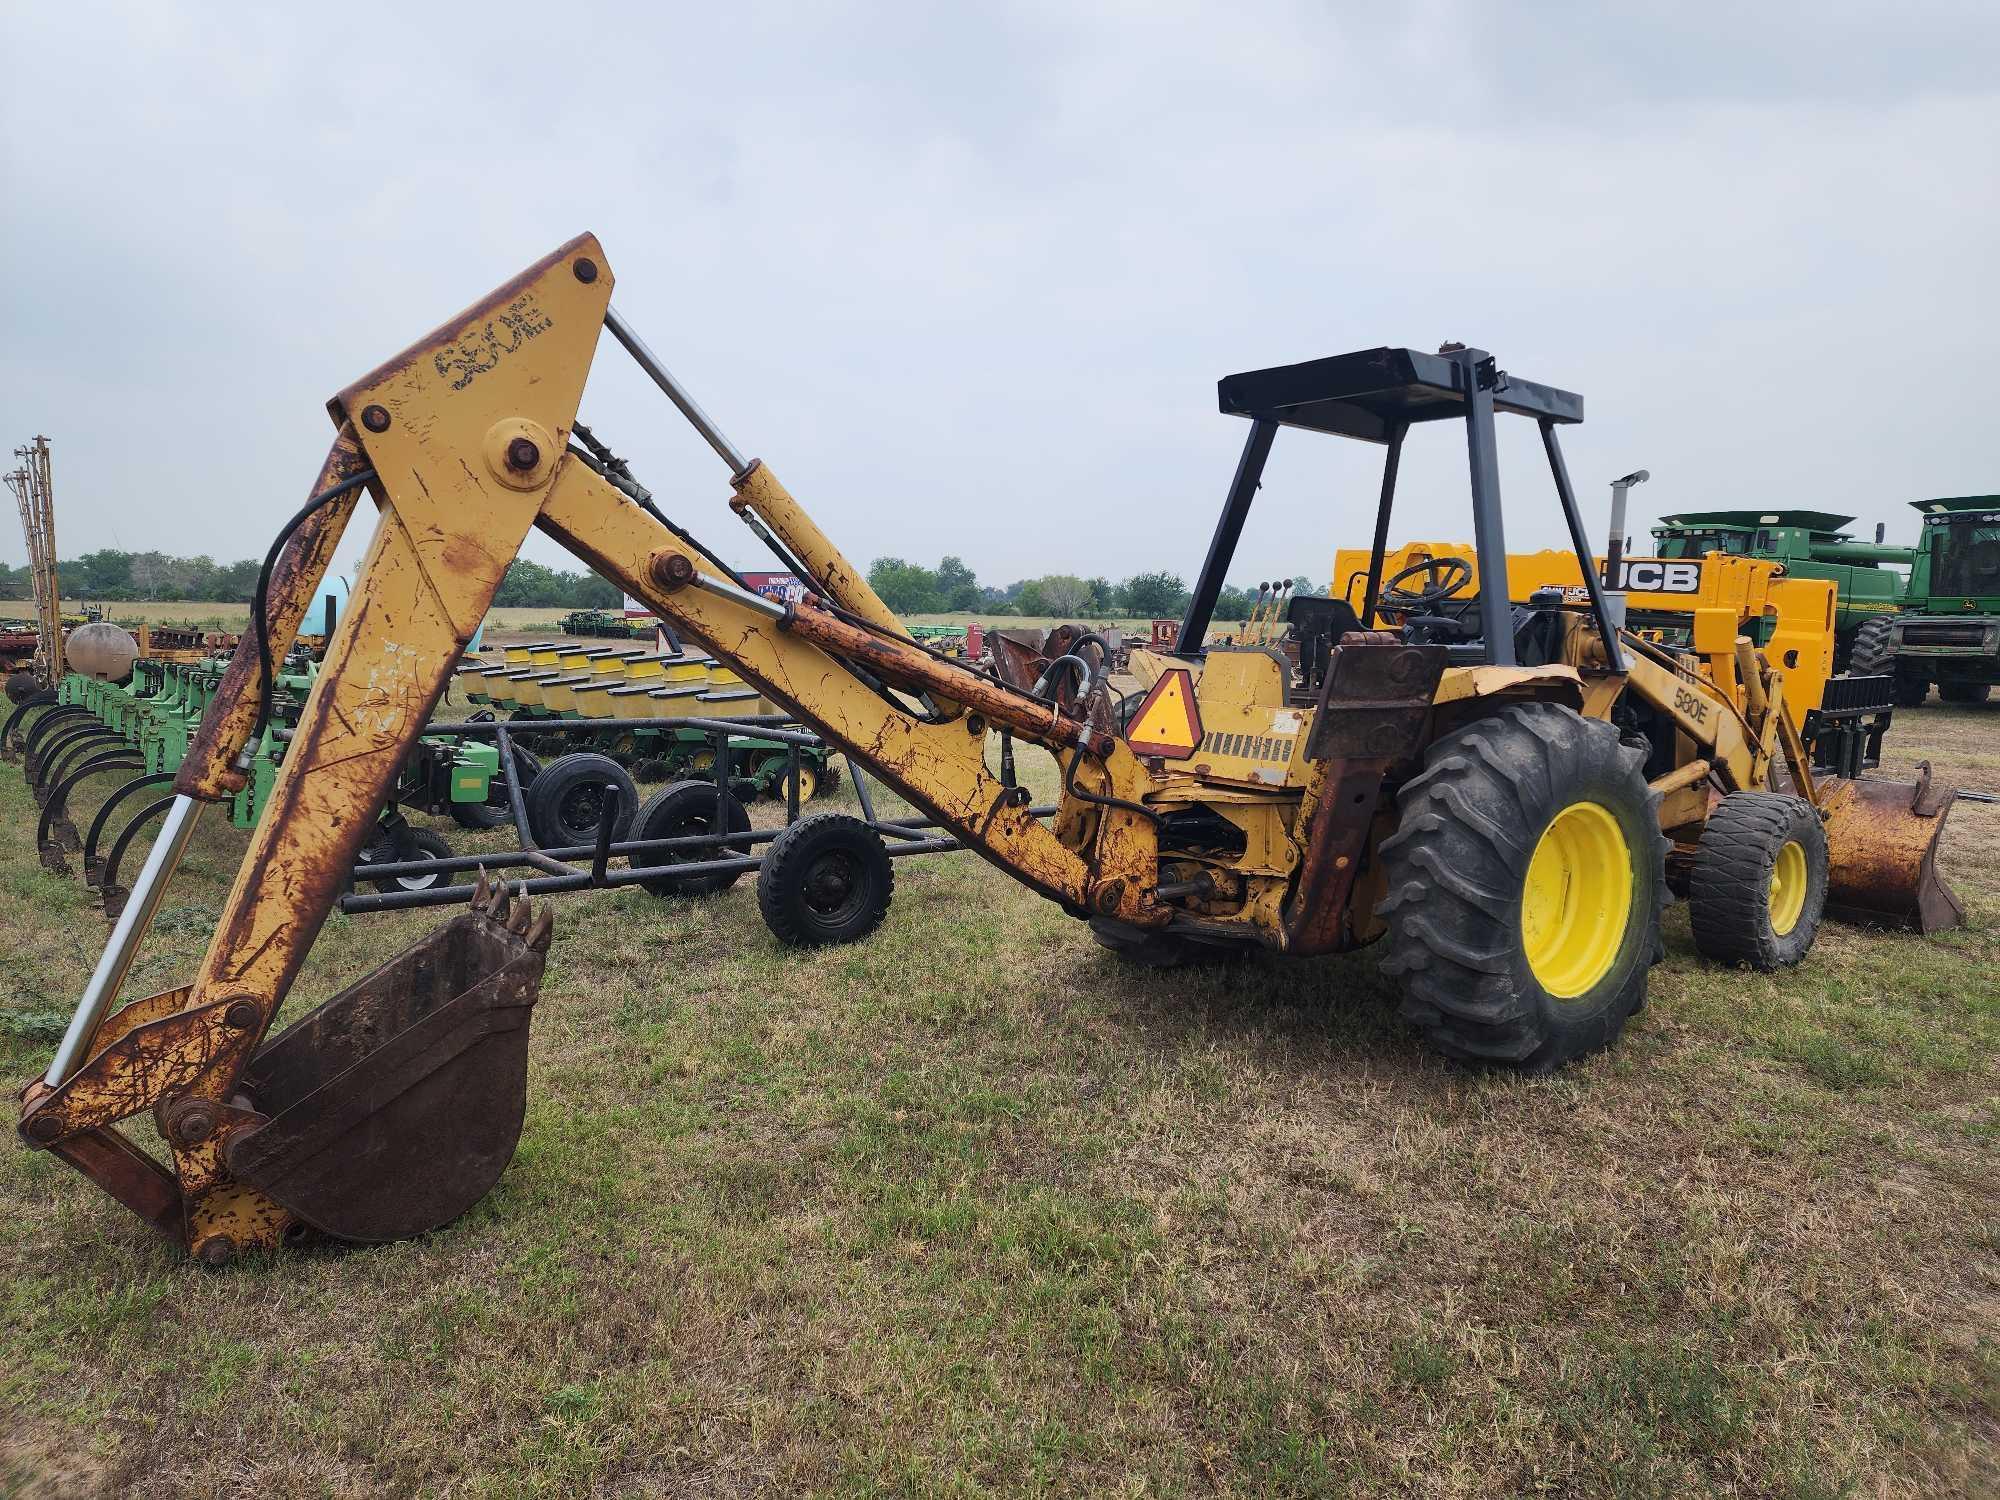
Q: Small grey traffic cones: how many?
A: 0